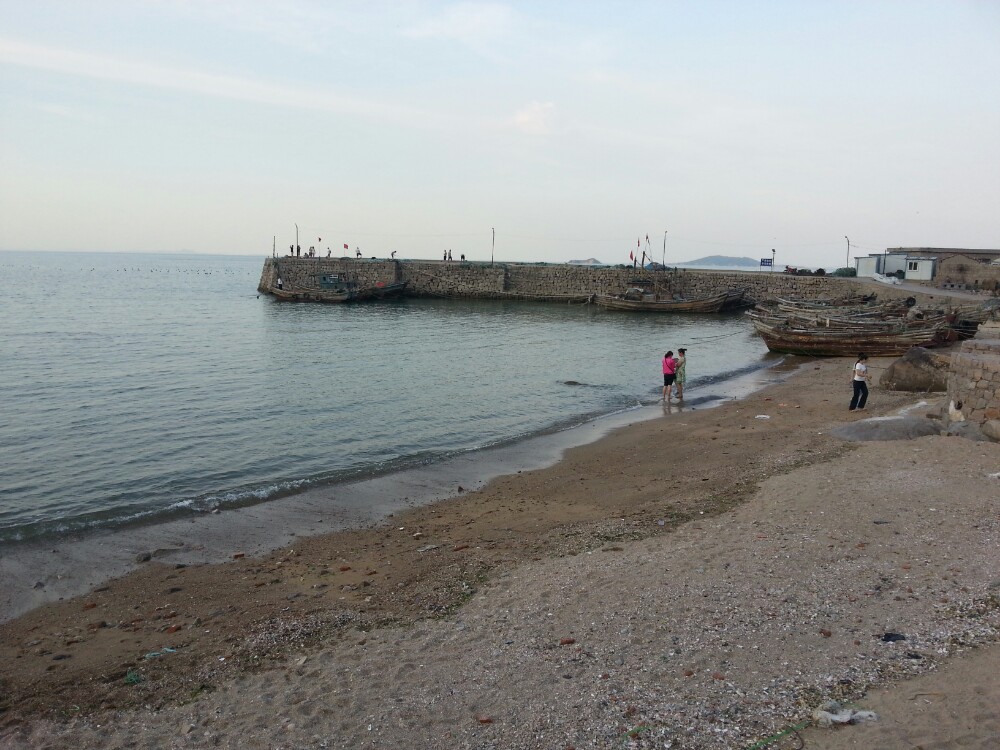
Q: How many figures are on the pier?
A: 11